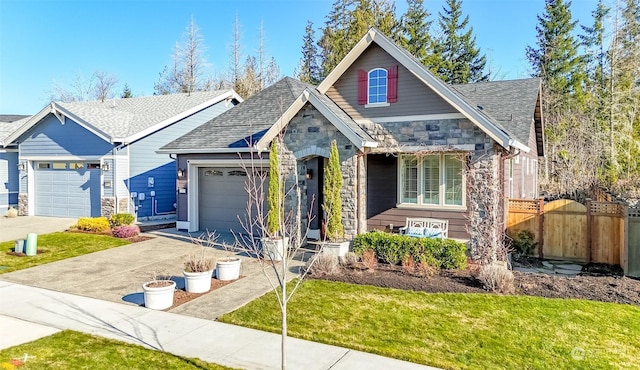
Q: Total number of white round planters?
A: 3